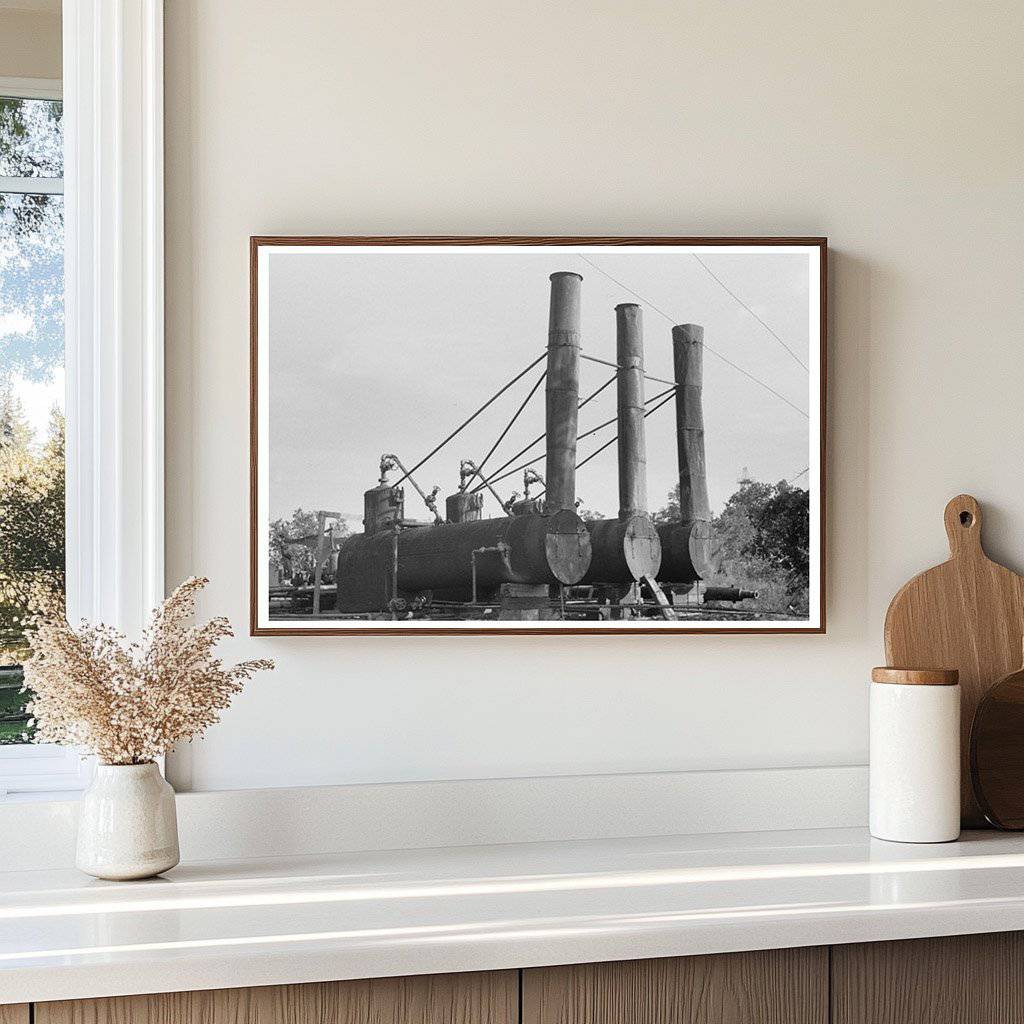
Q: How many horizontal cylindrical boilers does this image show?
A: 3